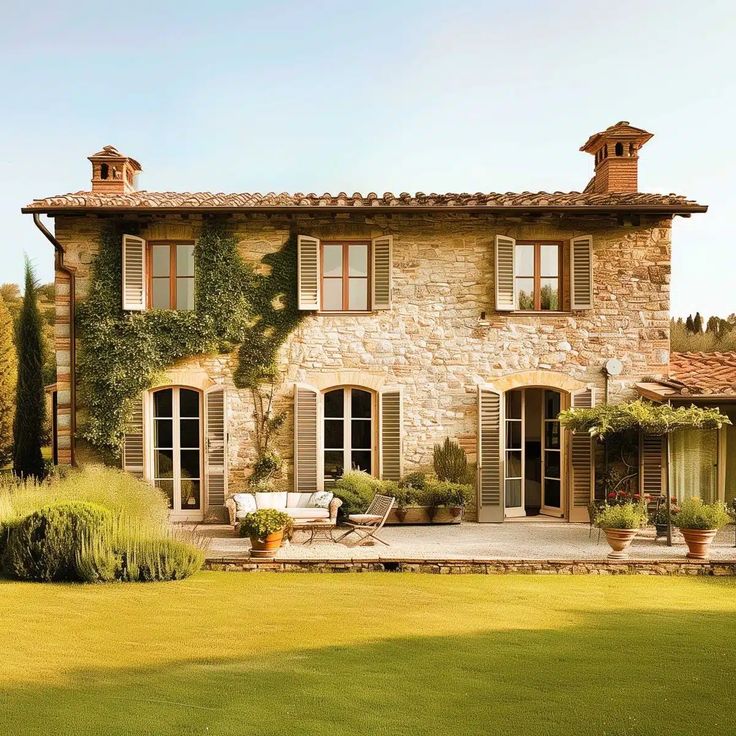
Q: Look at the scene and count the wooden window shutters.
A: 12